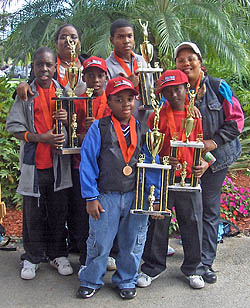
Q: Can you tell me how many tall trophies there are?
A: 4